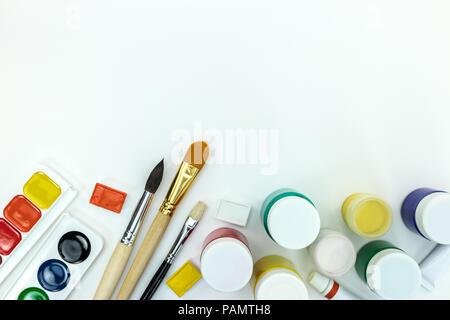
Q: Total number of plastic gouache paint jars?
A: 7